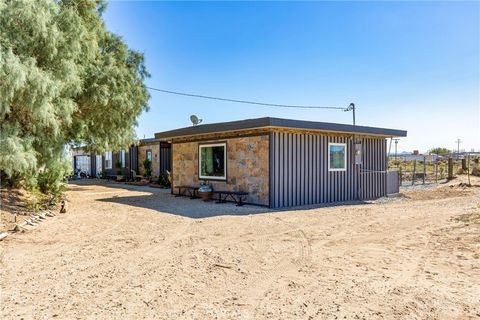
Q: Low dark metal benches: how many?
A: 2